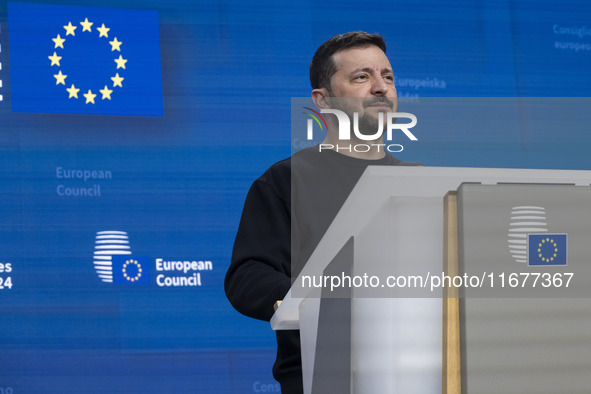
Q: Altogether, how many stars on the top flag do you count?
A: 12